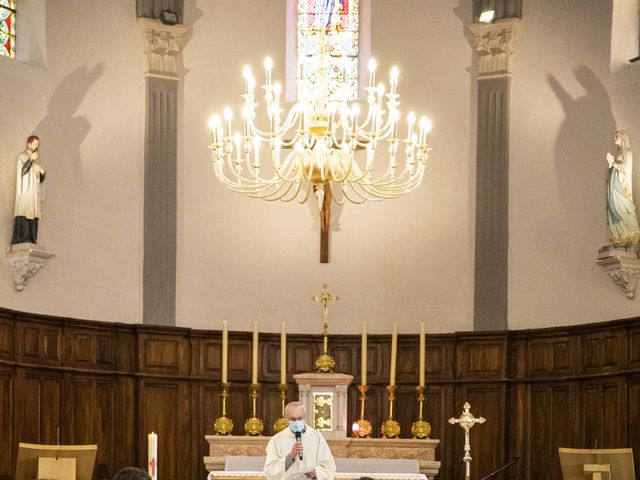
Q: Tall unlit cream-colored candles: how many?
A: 6